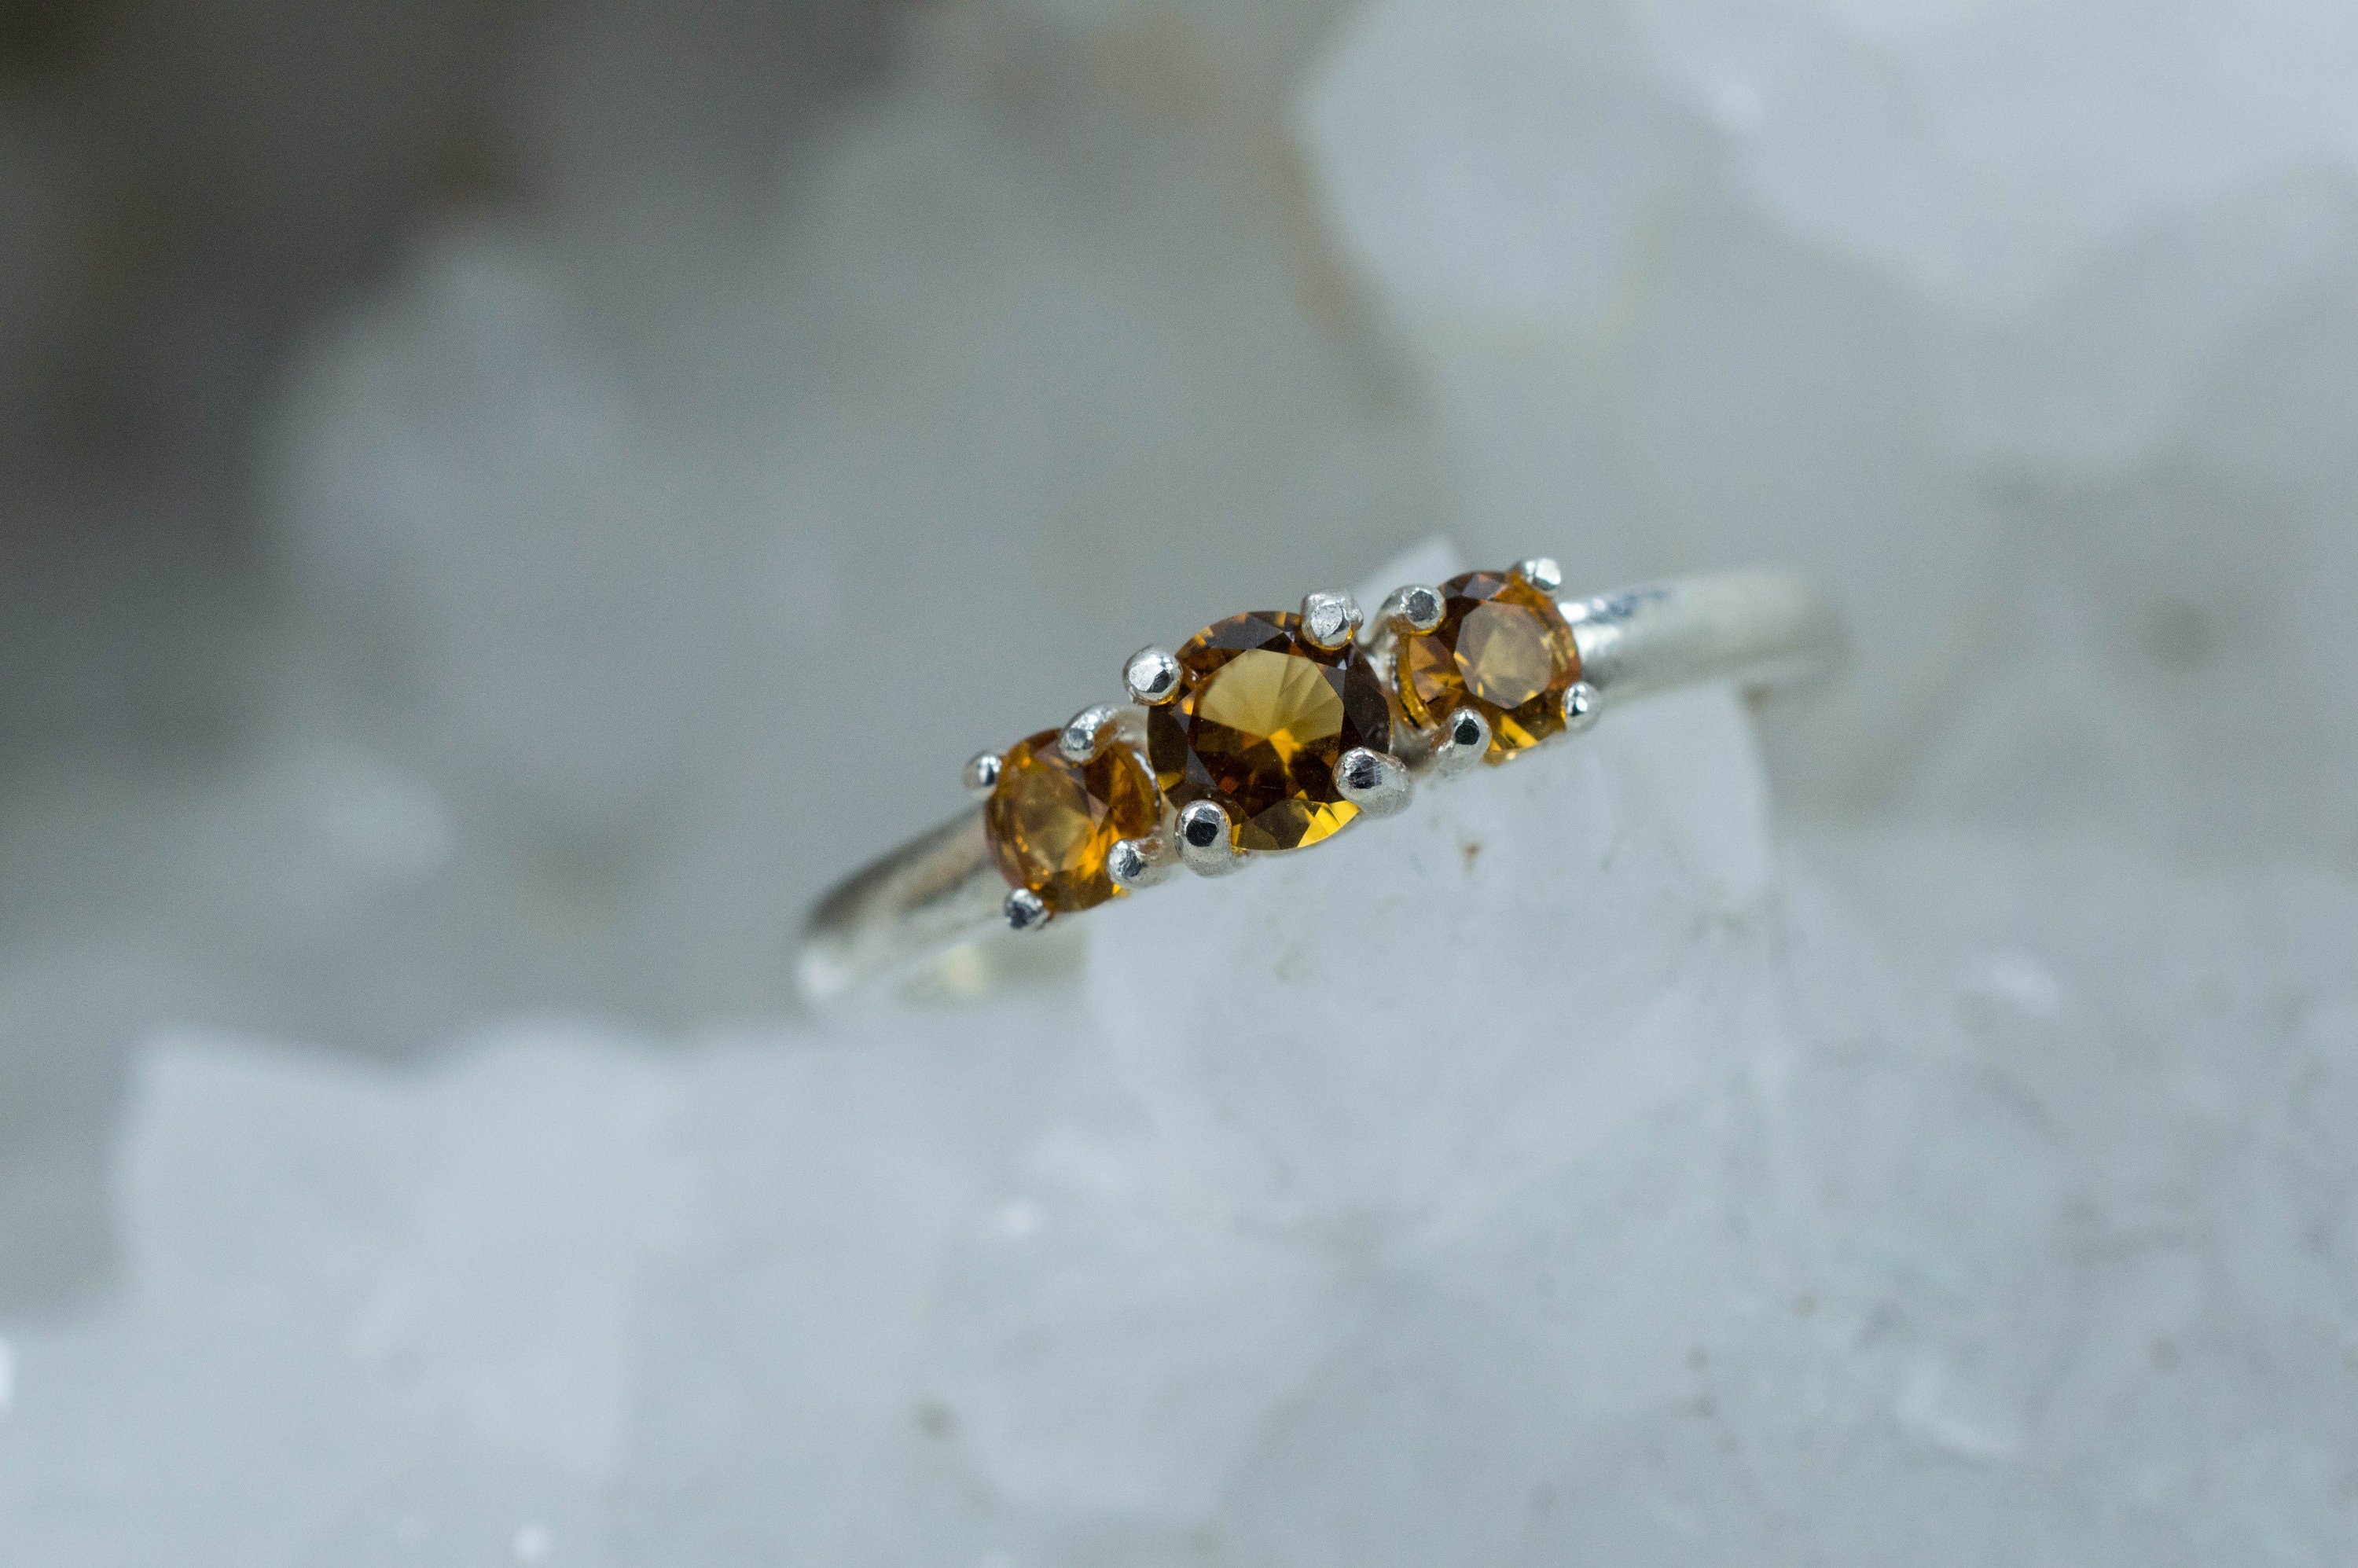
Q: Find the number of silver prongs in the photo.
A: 12